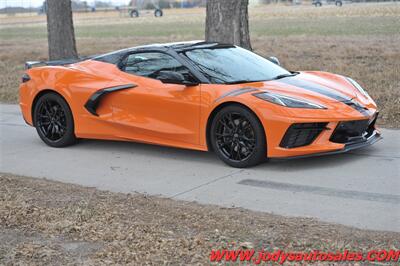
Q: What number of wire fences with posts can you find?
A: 0